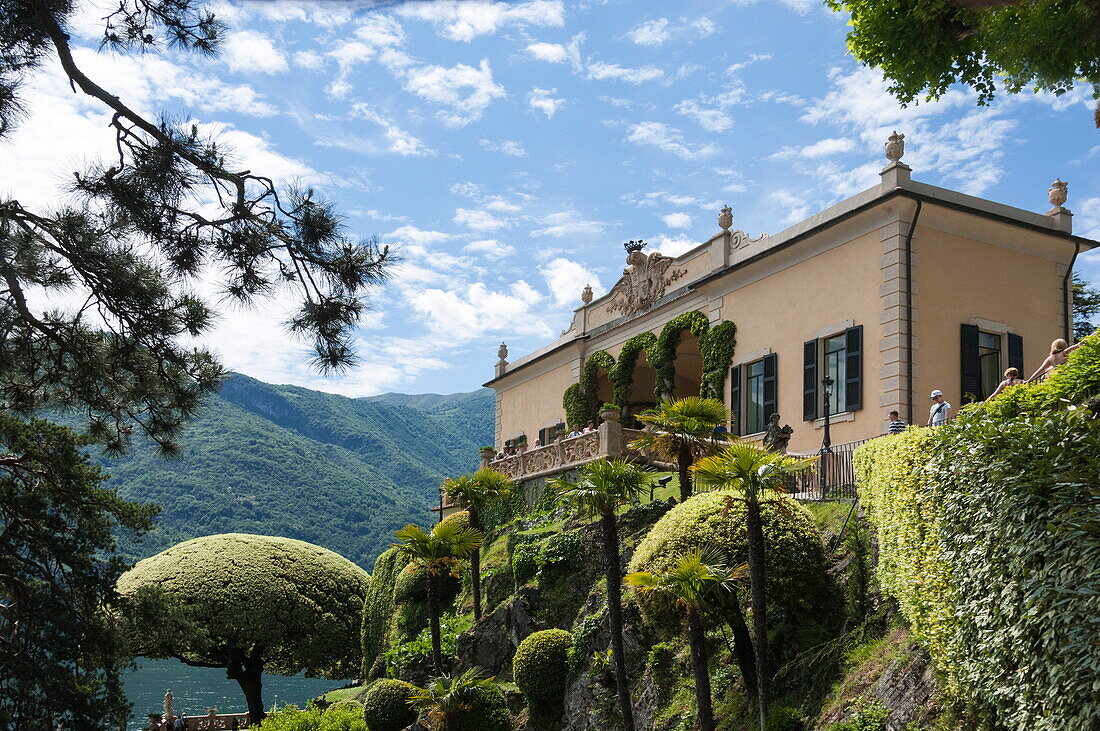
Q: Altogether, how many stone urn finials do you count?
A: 5